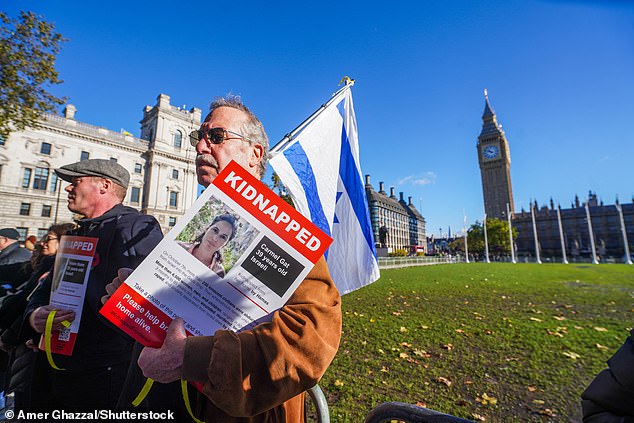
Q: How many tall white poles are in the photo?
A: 7